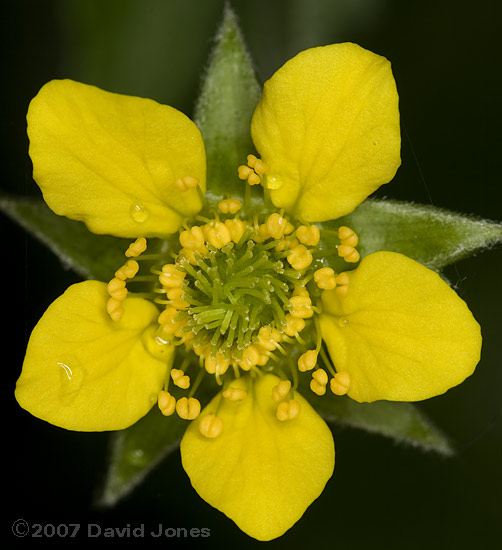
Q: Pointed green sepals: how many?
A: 5